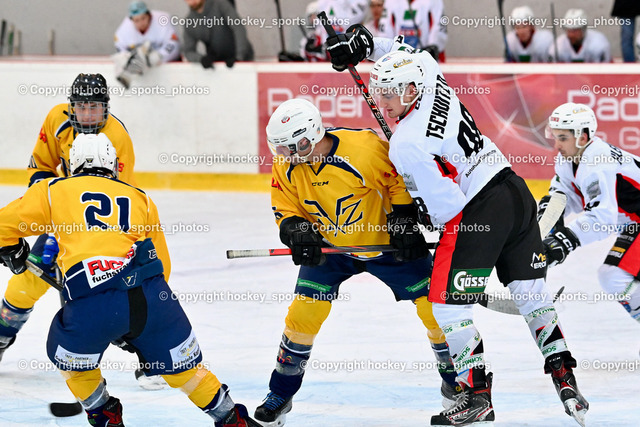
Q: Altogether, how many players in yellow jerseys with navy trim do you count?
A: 3